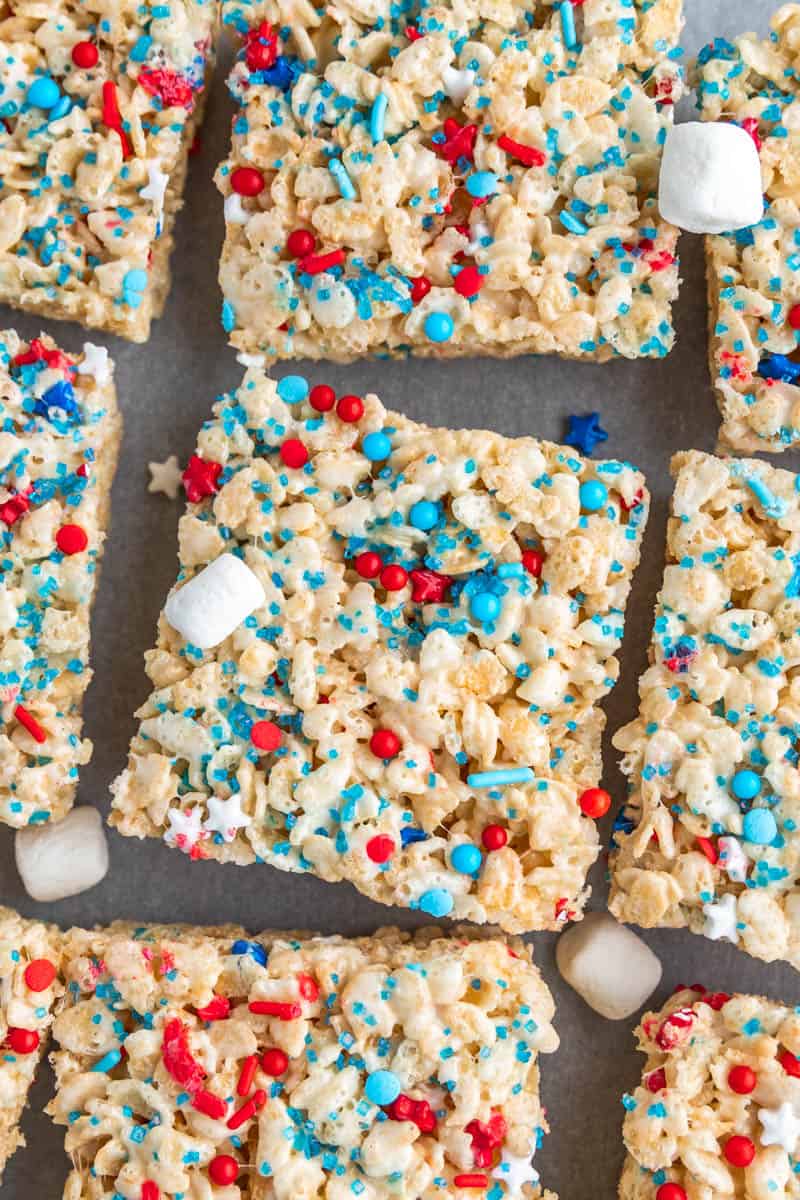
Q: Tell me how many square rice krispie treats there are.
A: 9